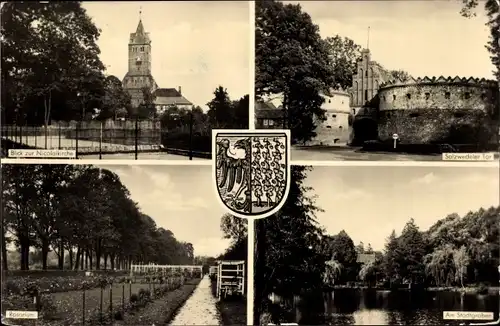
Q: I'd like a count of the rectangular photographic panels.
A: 4